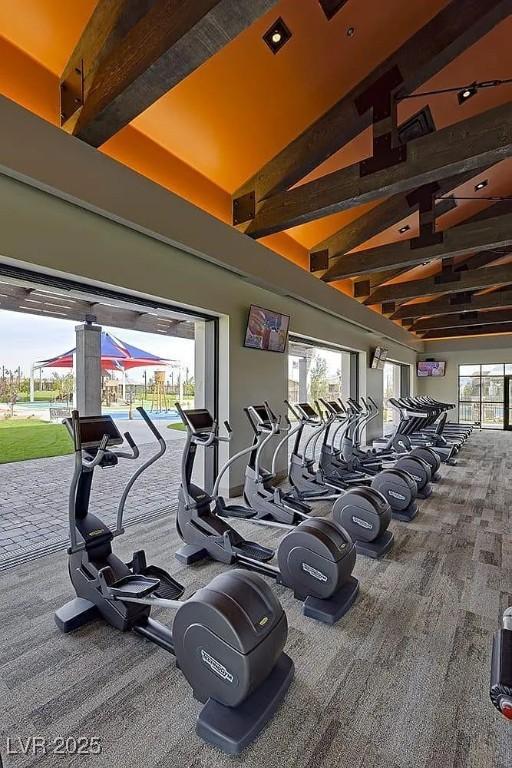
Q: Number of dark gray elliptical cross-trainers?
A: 6